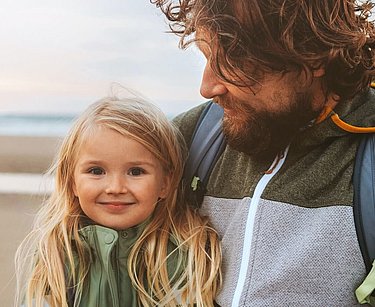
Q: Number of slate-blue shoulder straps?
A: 2